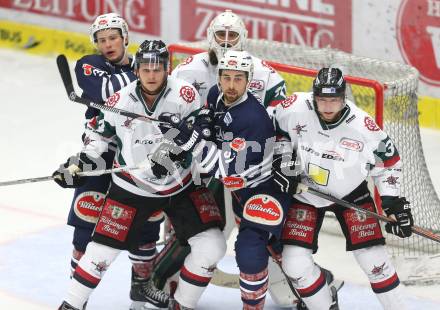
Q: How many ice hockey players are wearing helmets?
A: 5